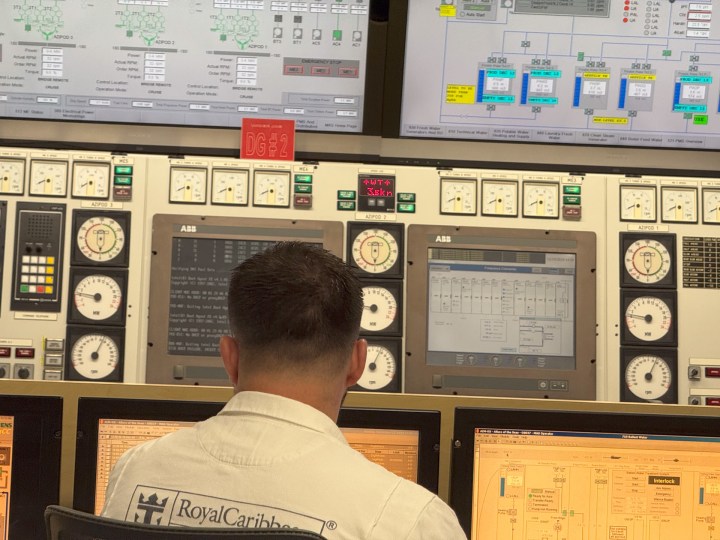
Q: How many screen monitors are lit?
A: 7